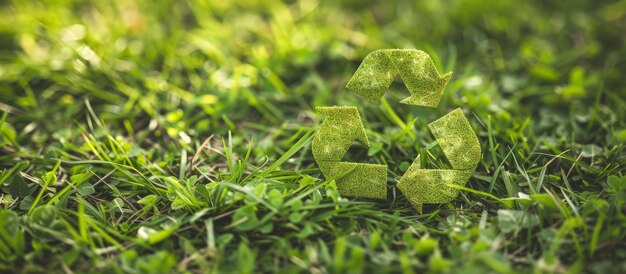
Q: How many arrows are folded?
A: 3